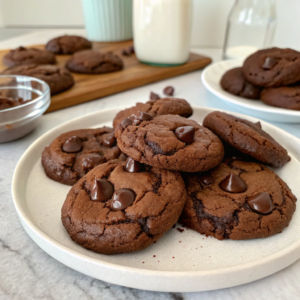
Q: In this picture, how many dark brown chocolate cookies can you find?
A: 13